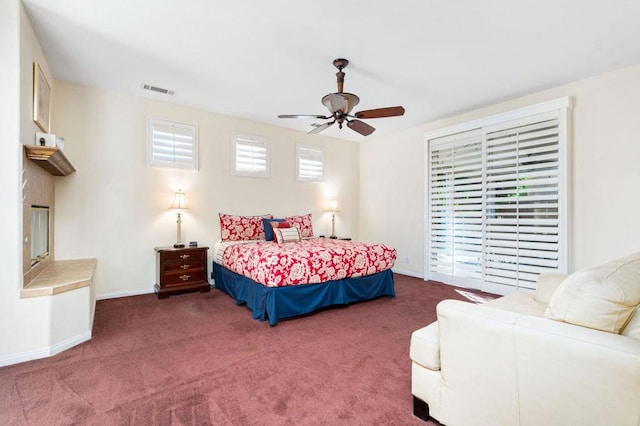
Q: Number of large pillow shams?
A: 2